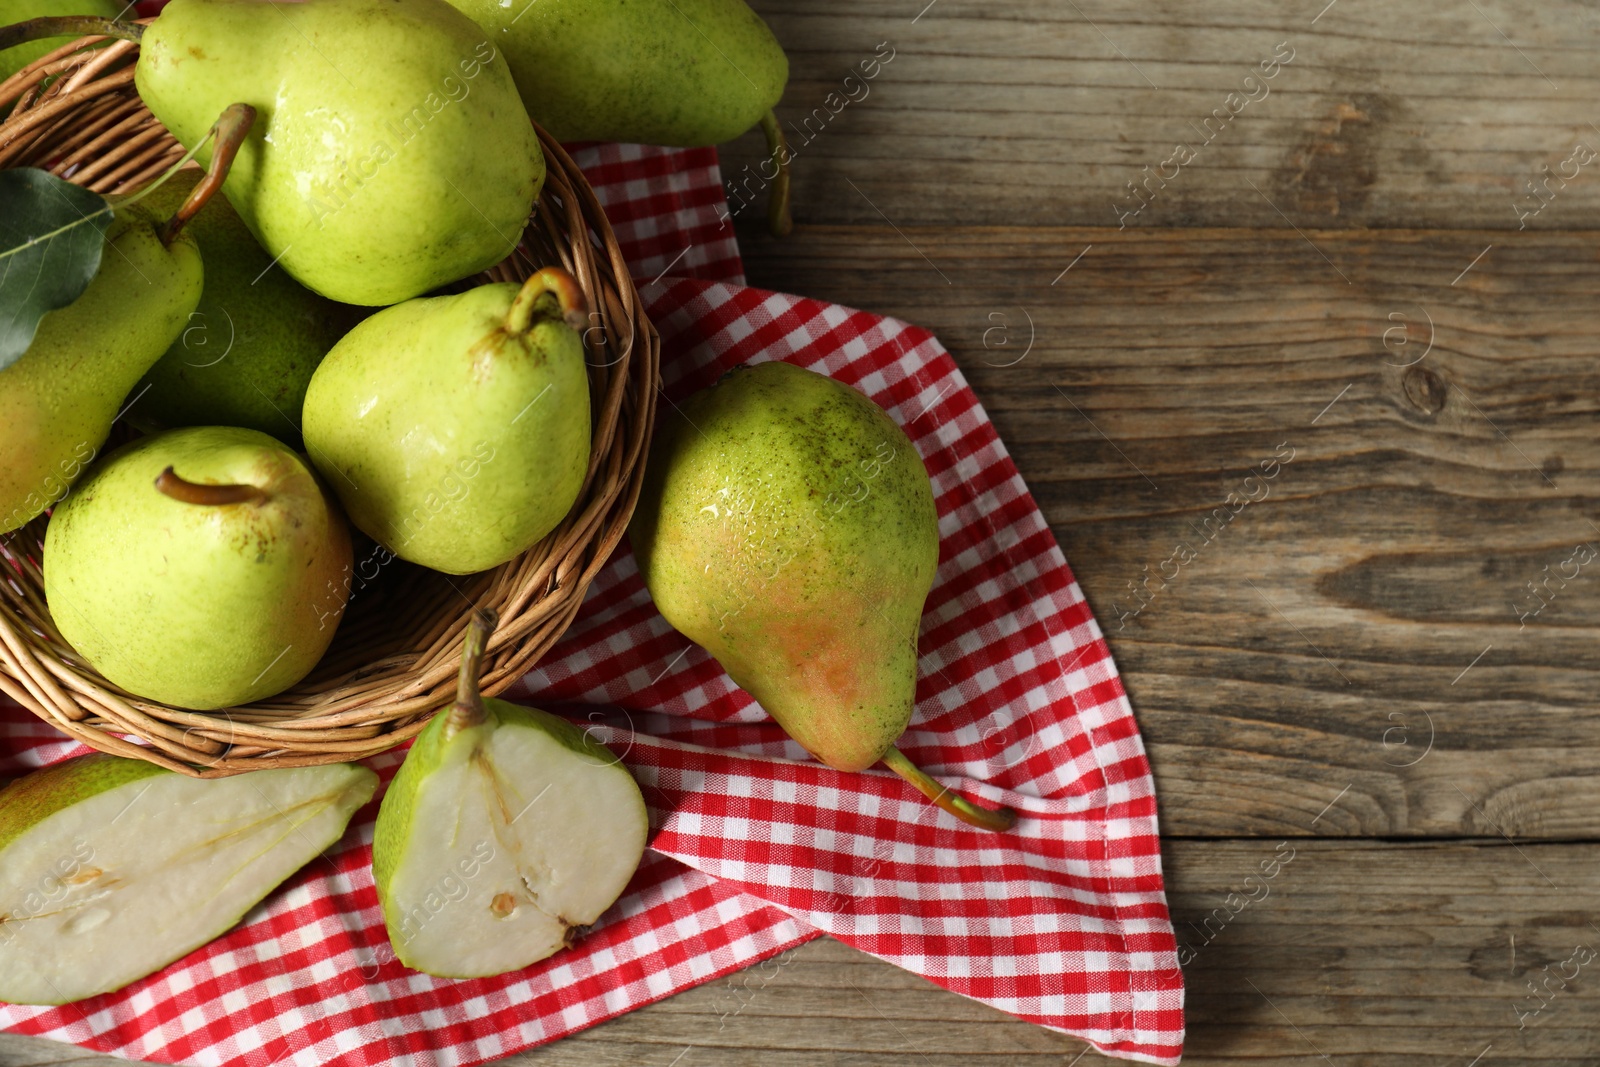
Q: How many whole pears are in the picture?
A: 8